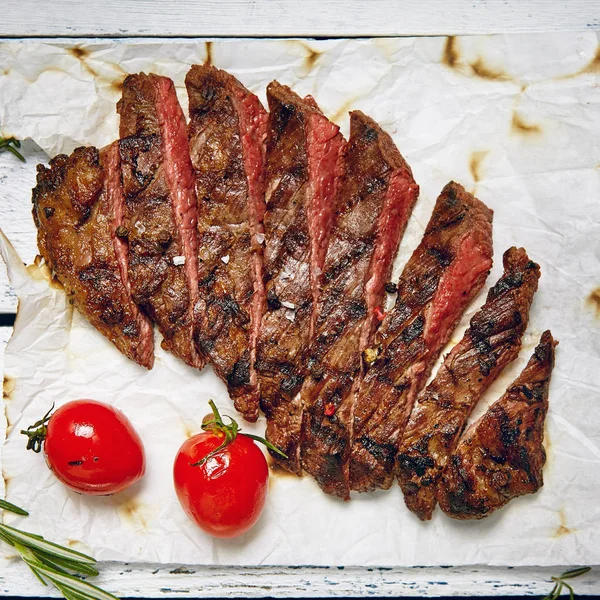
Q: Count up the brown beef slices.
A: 8